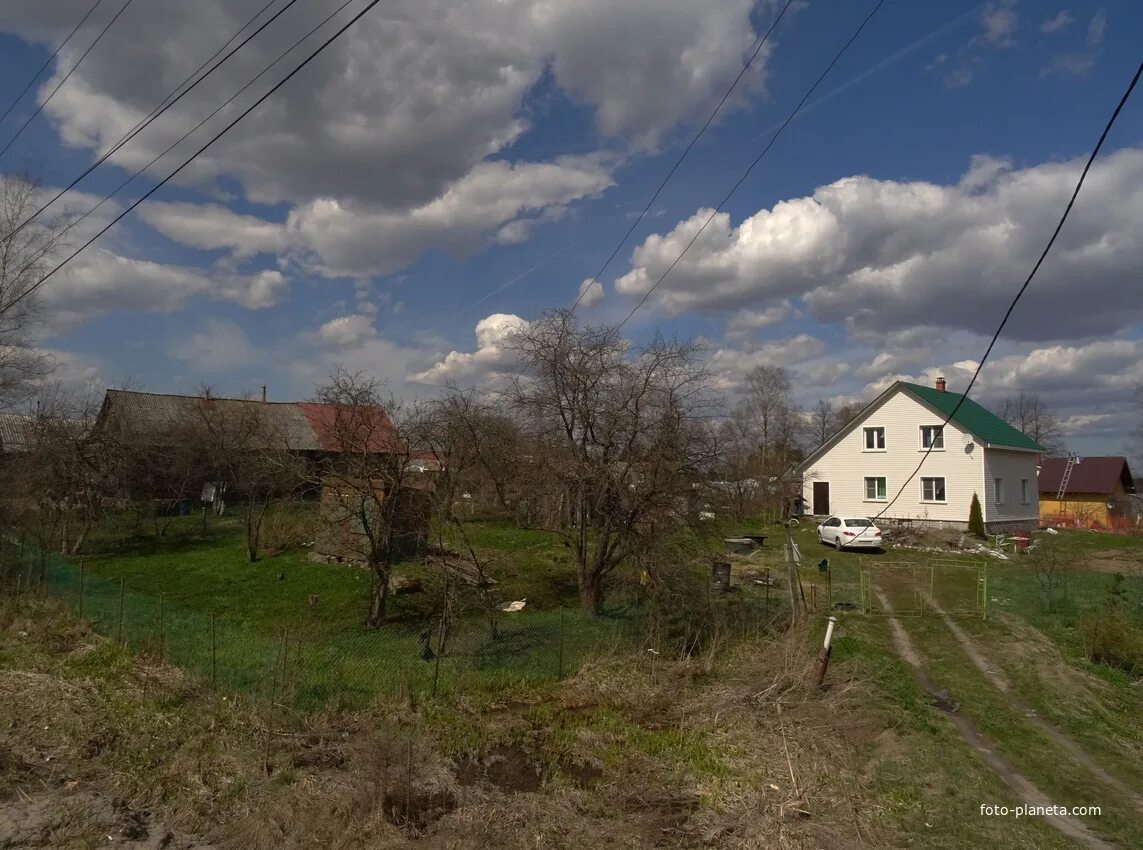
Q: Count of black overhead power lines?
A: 9